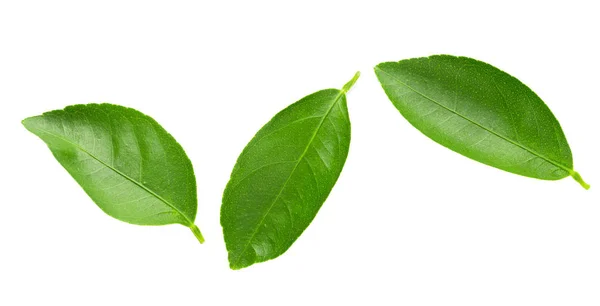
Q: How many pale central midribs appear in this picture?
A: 3